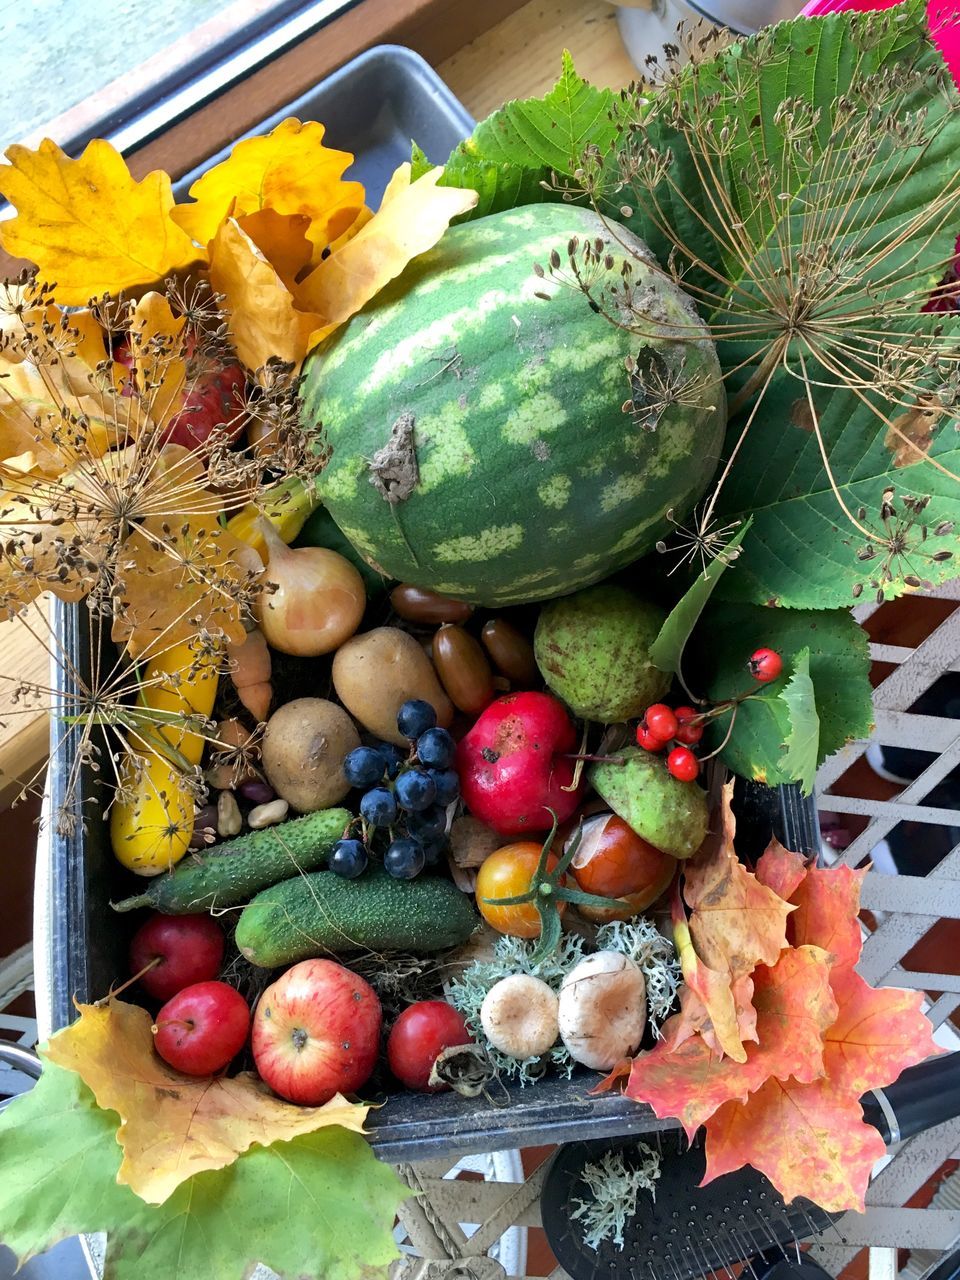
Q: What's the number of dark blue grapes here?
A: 11